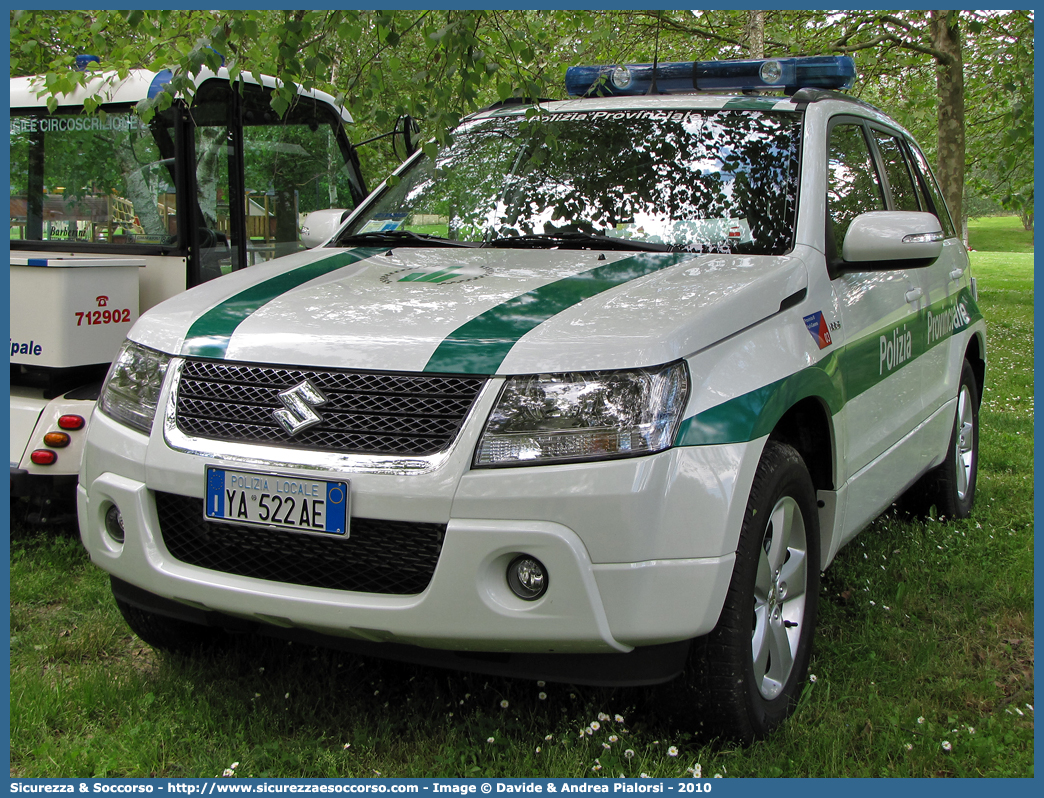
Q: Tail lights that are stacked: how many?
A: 3